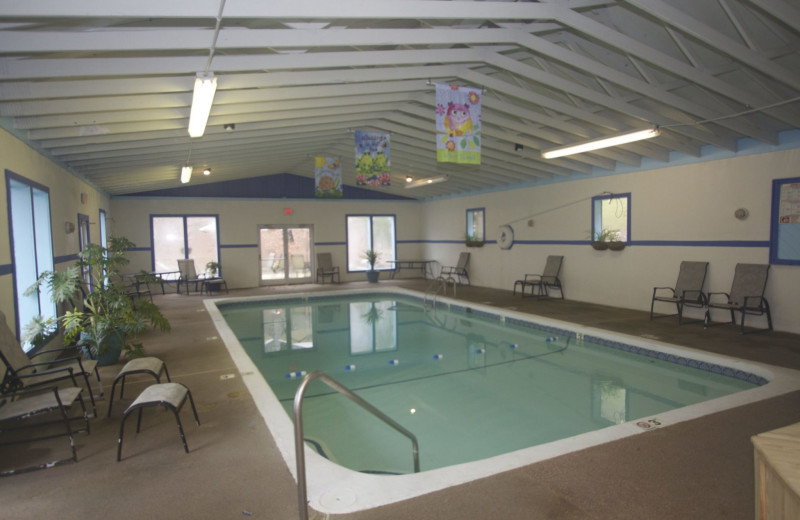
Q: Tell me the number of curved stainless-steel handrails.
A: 3